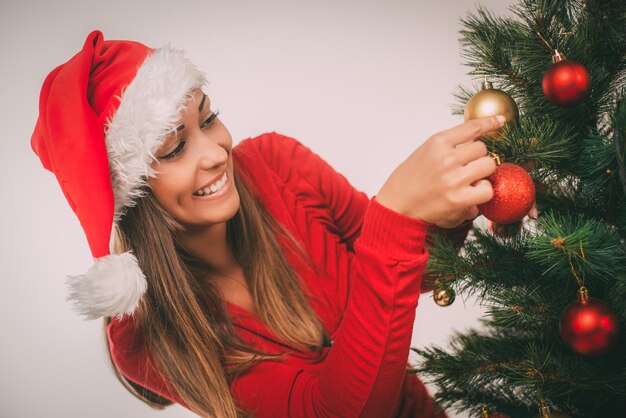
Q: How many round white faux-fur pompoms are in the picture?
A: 1